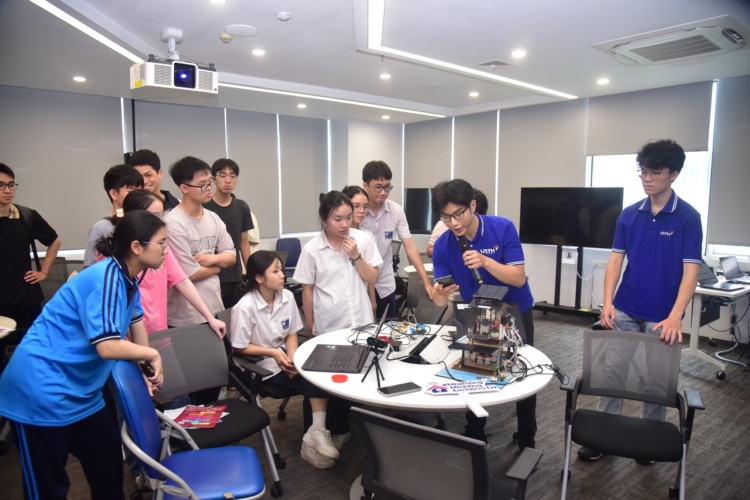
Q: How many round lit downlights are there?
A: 9